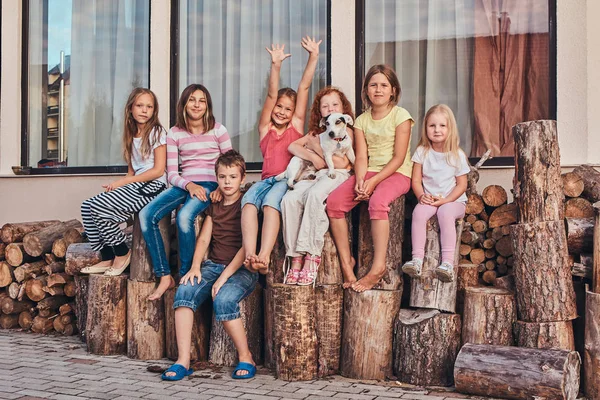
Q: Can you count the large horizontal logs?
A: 1